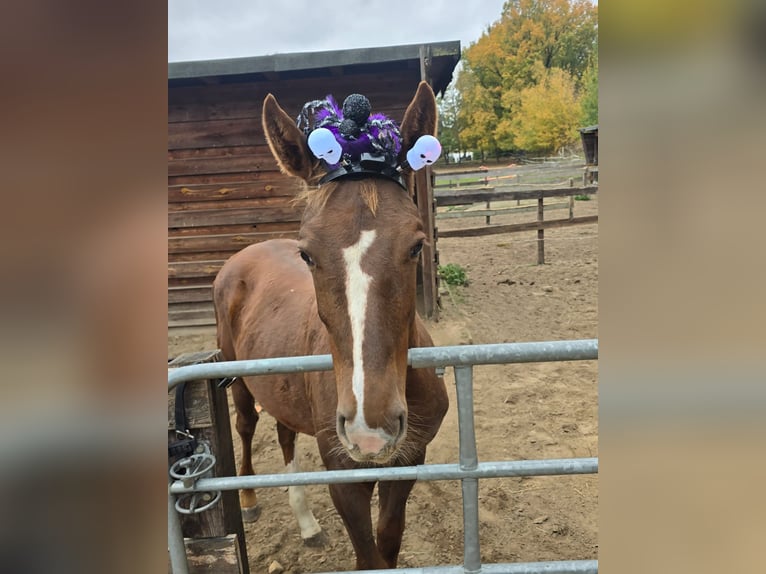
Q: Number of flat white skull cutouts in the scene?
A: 2